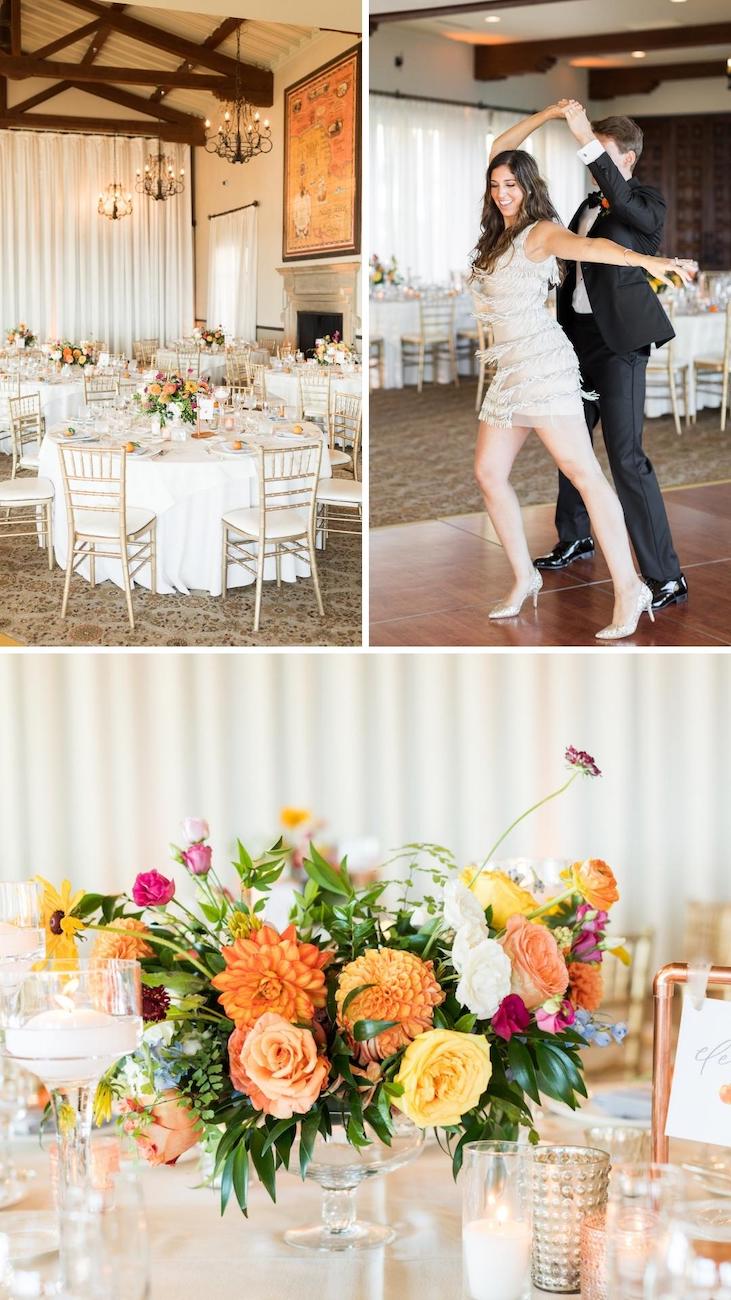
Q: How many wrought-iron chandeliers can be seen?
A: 3